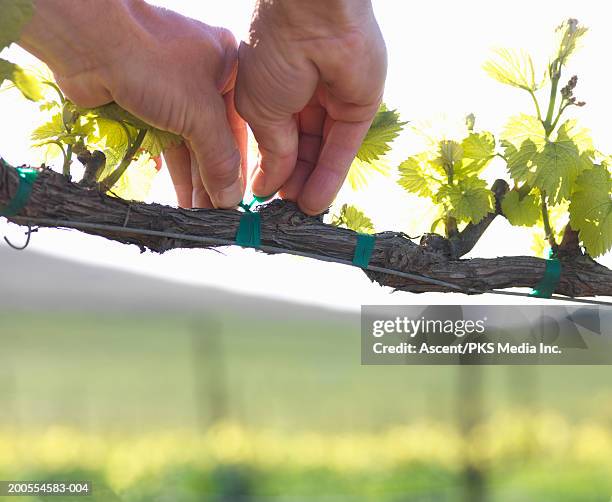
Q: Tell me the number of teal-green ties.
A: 4